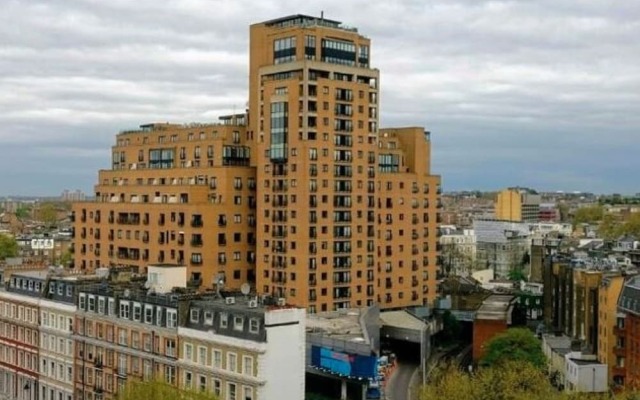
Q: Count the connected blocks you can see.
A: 3